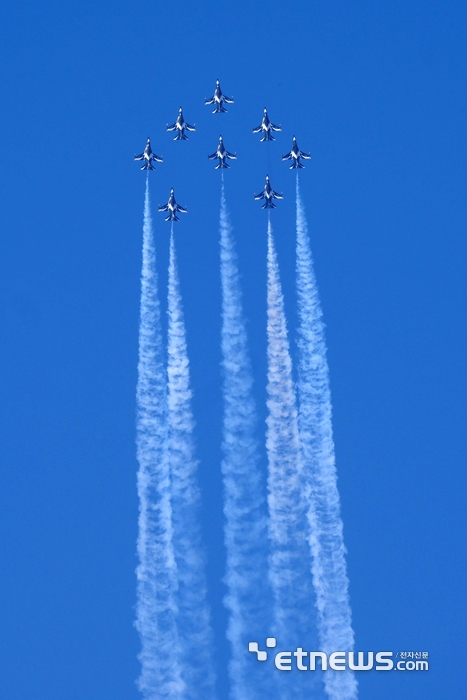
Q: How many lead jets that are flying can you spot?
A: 1